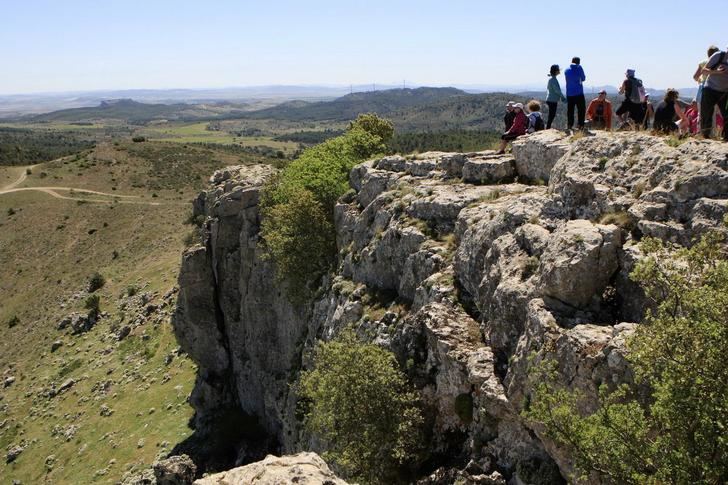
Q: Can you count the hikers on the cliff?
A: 12